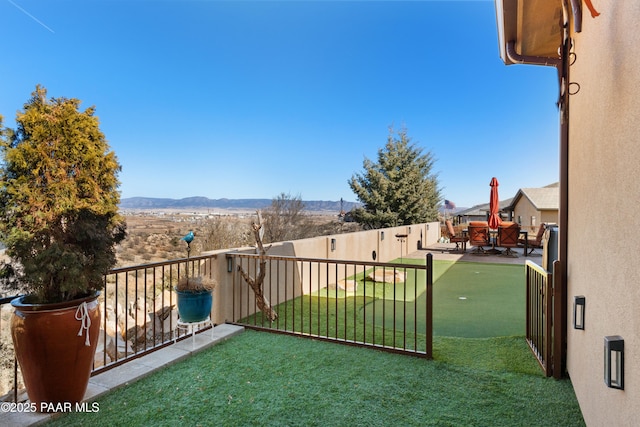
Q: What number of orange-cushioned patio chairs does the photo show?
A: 4